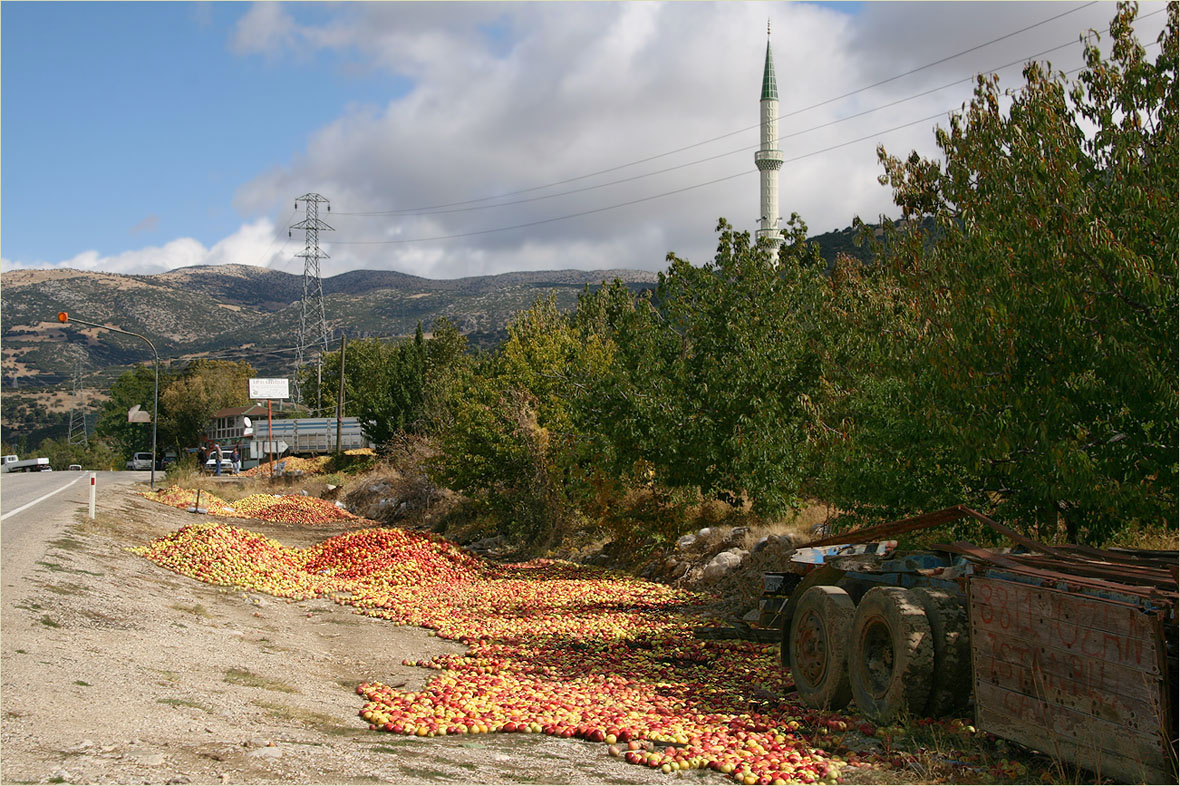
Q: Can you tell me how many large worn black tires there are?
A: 3